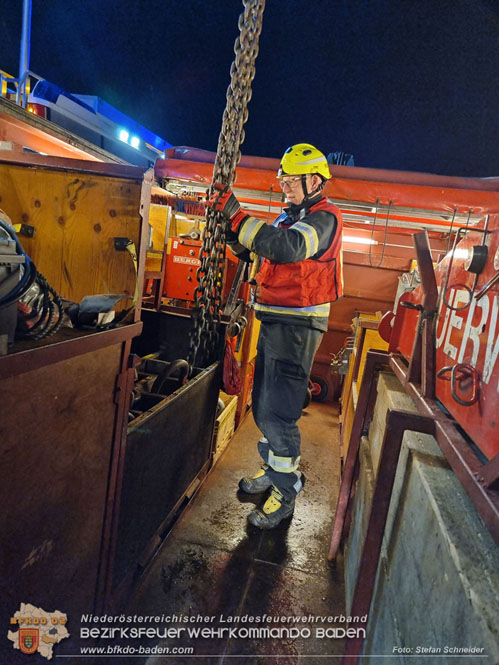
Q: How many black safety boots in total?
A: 2